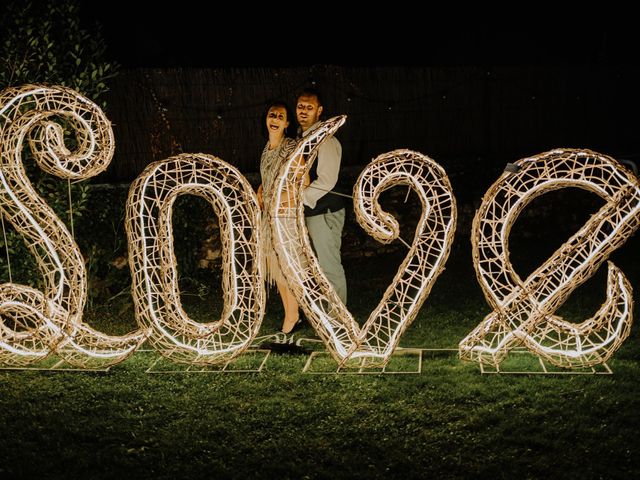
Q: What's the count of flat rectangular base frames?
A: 4